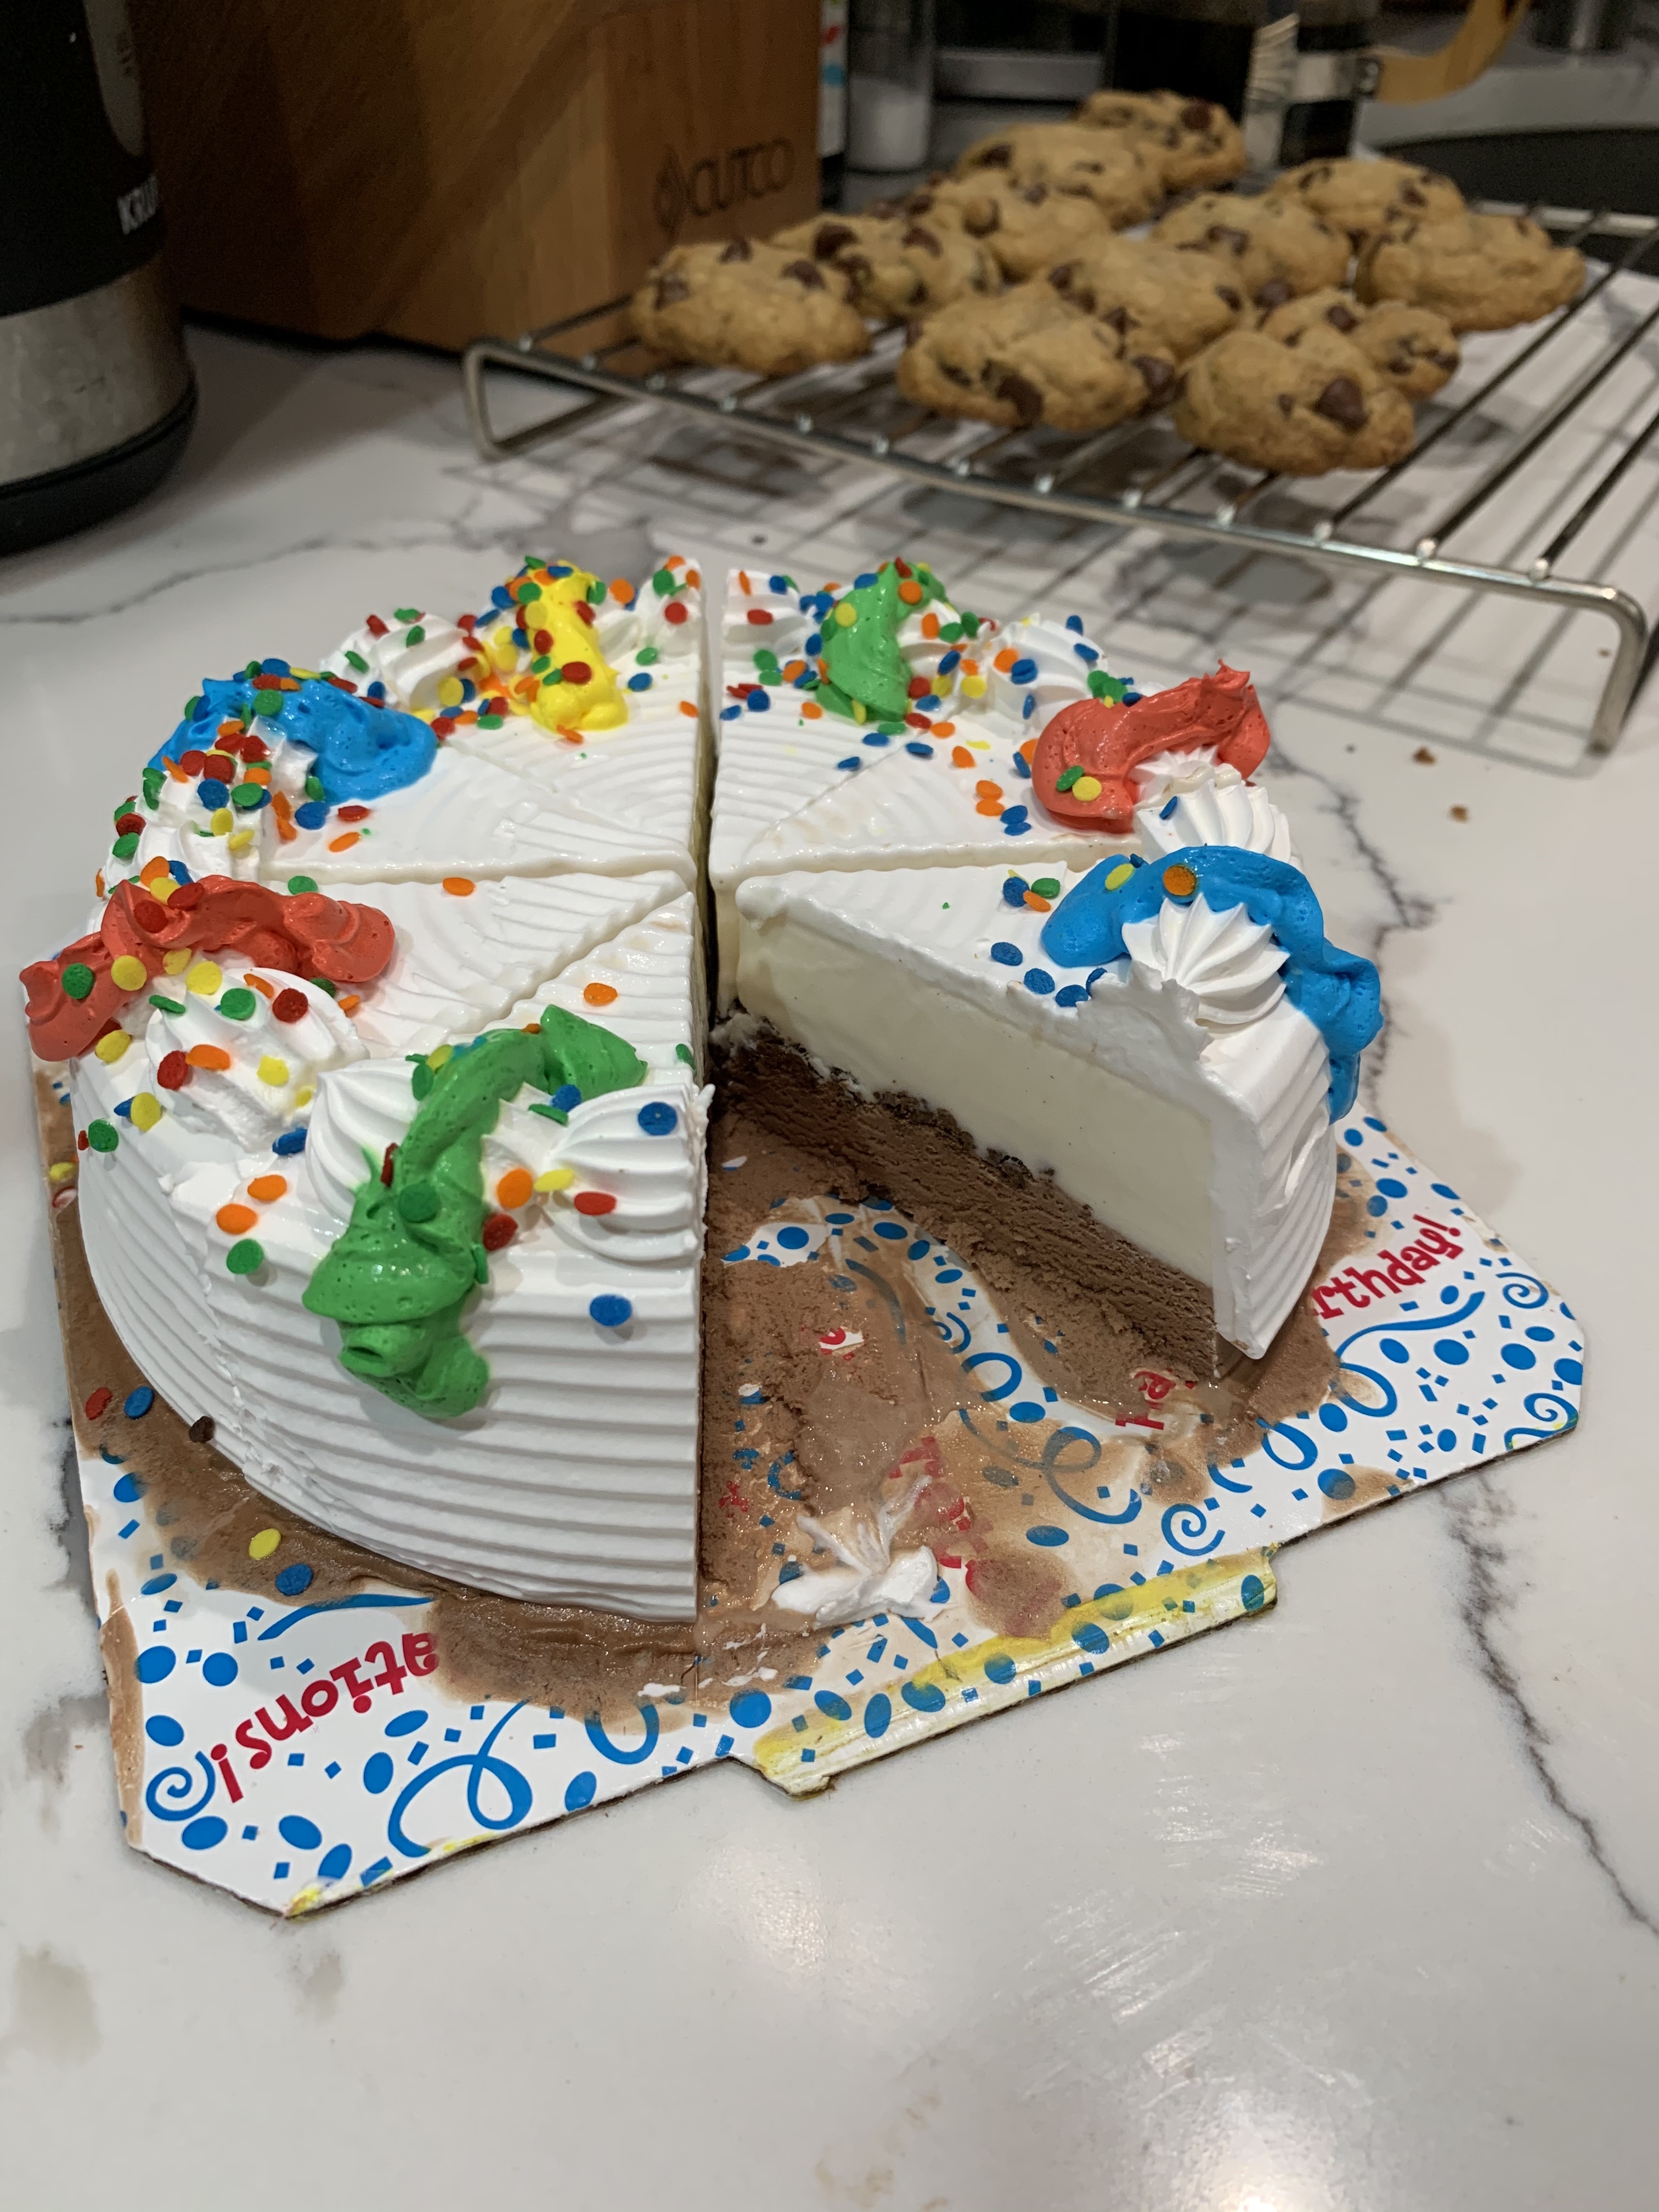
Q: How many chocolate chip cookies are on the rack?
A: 12